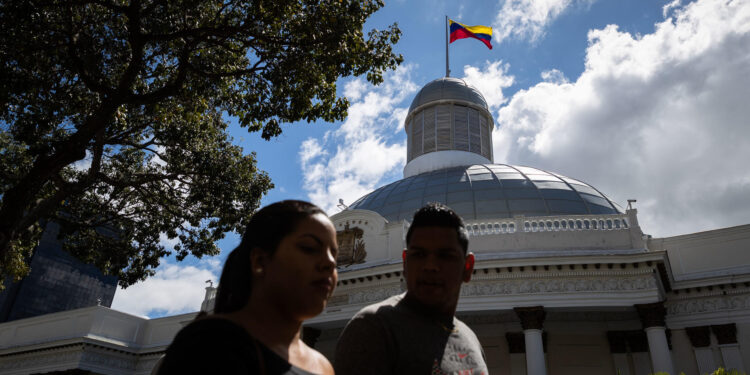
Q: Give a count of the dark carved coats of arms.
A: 1